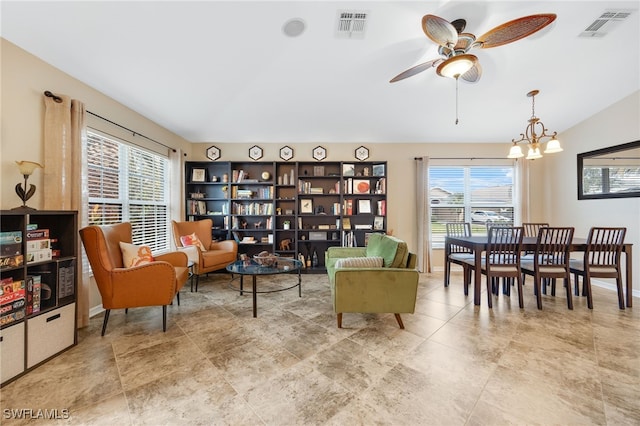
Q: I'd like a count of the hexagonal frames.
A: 5